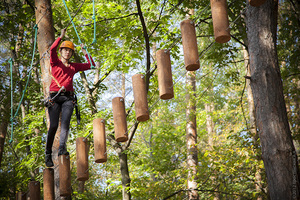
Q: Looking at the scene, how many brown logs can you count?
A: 12